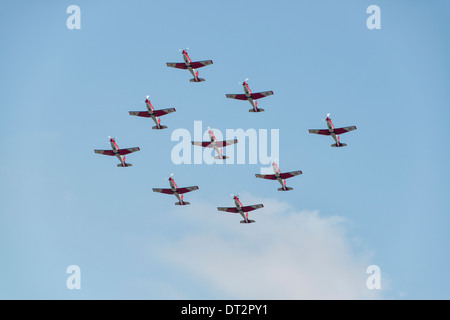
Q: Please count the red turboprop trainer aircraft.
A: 9